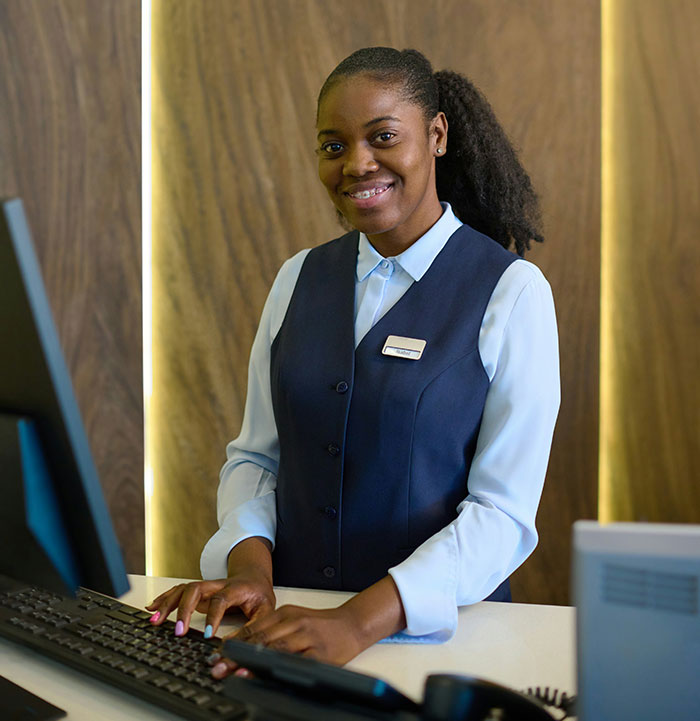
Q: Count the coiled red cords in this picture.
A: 0